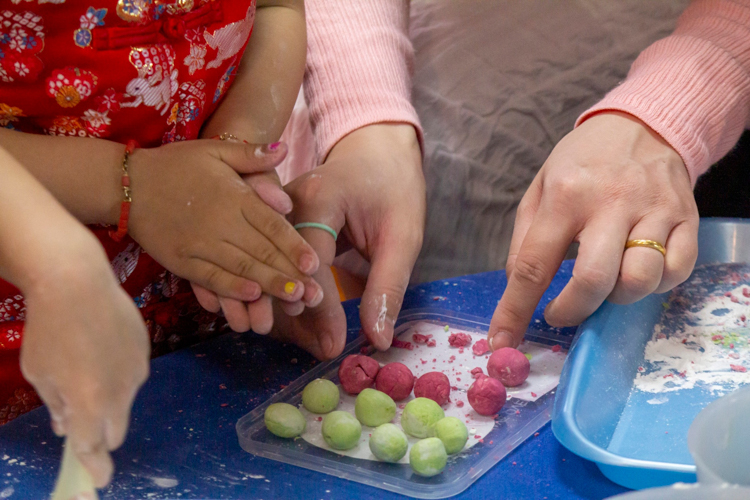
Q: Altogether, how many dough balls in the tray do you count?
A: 13